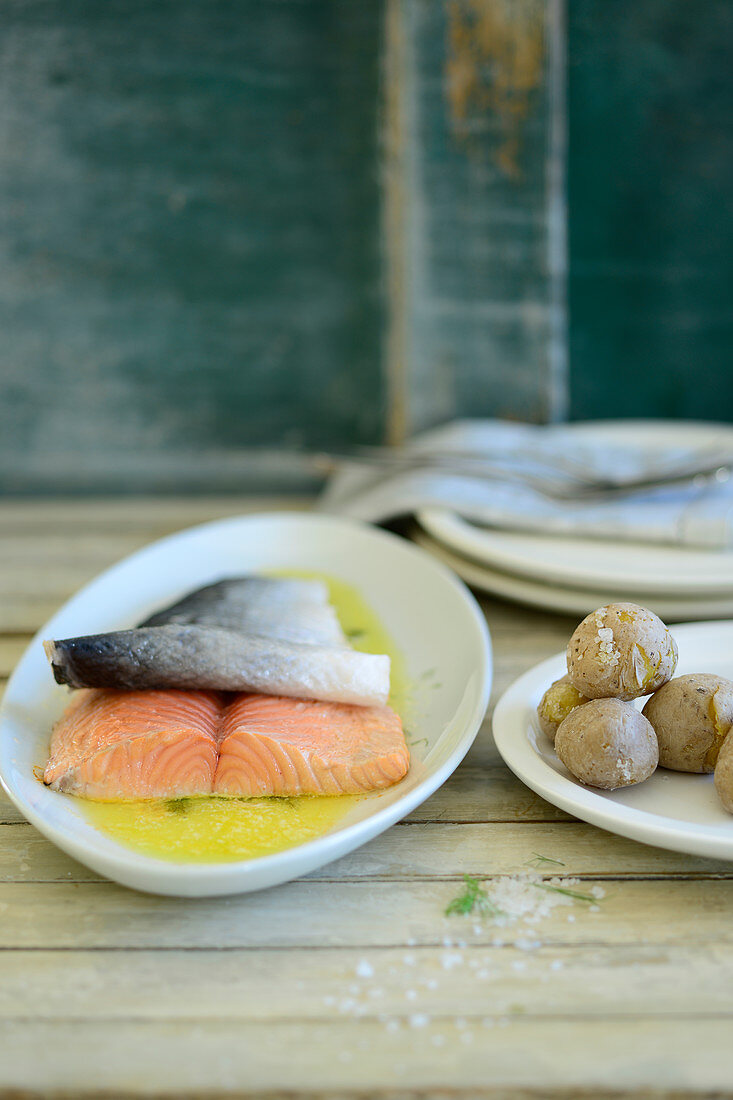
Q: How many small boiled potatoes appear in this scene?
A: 5